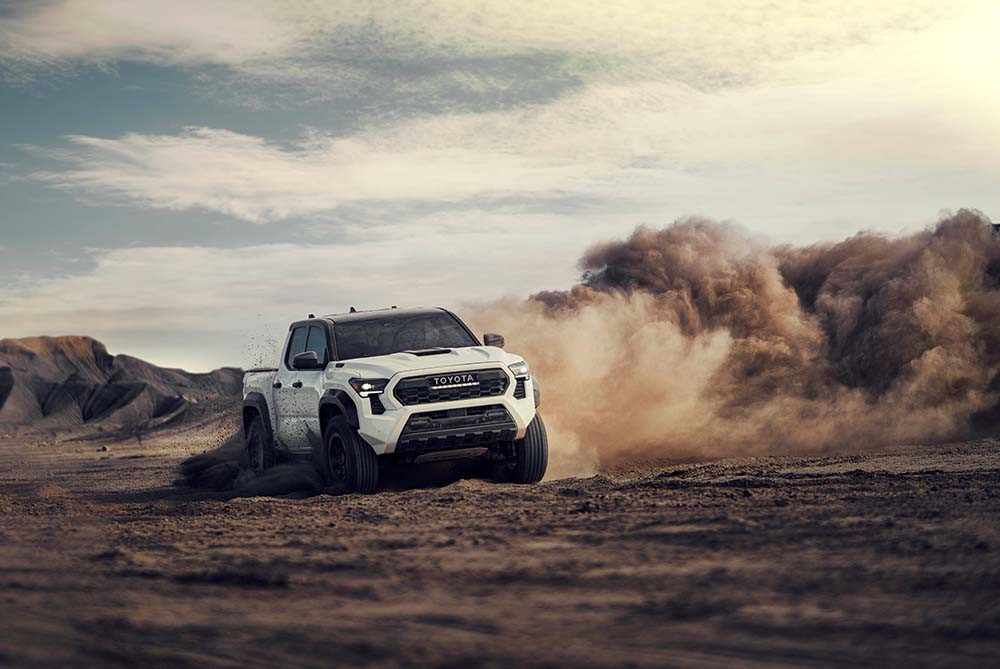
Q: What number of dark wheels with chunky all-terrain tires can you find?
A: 3